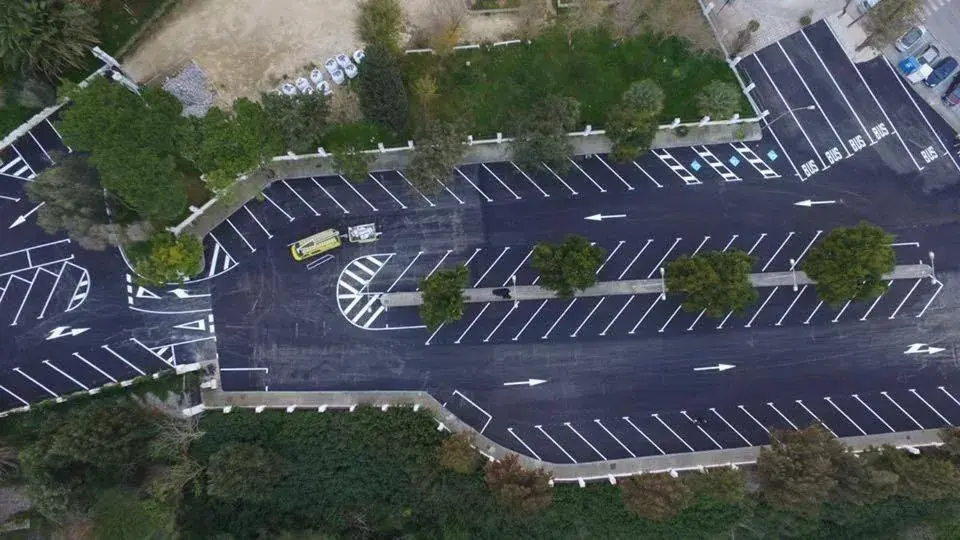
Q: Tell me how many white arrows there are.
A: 8